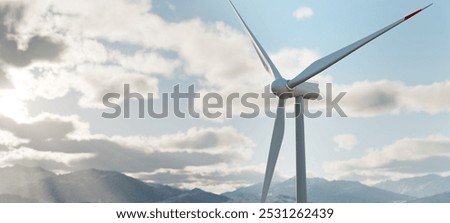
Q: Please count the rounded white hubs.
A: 1